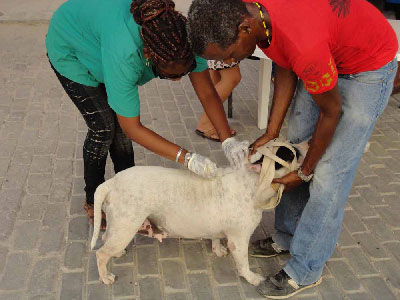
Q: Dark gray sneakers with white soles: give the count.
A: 2